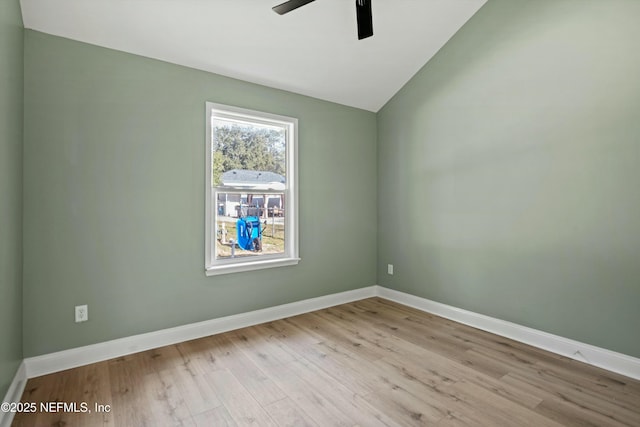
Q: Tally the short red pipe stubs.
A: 0